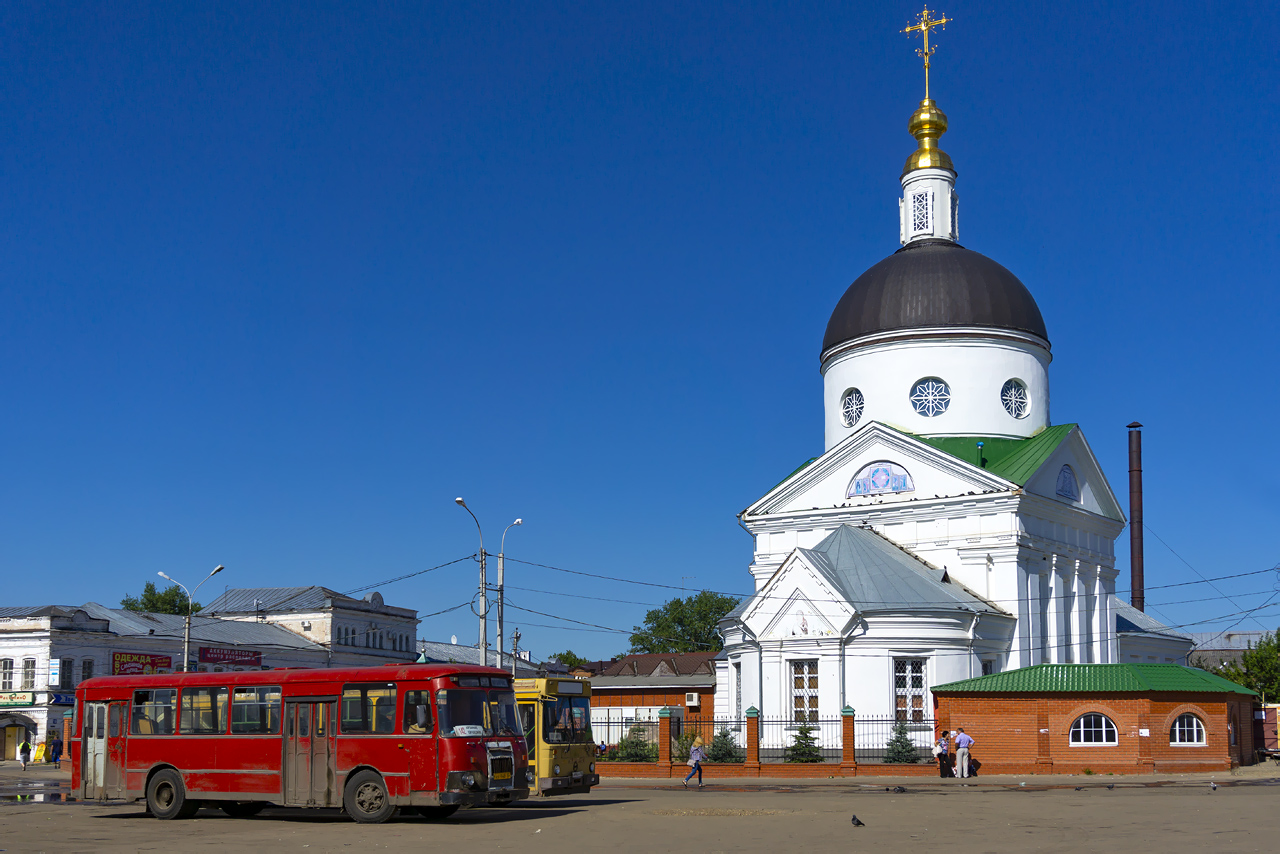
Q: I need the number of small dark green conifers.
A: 4